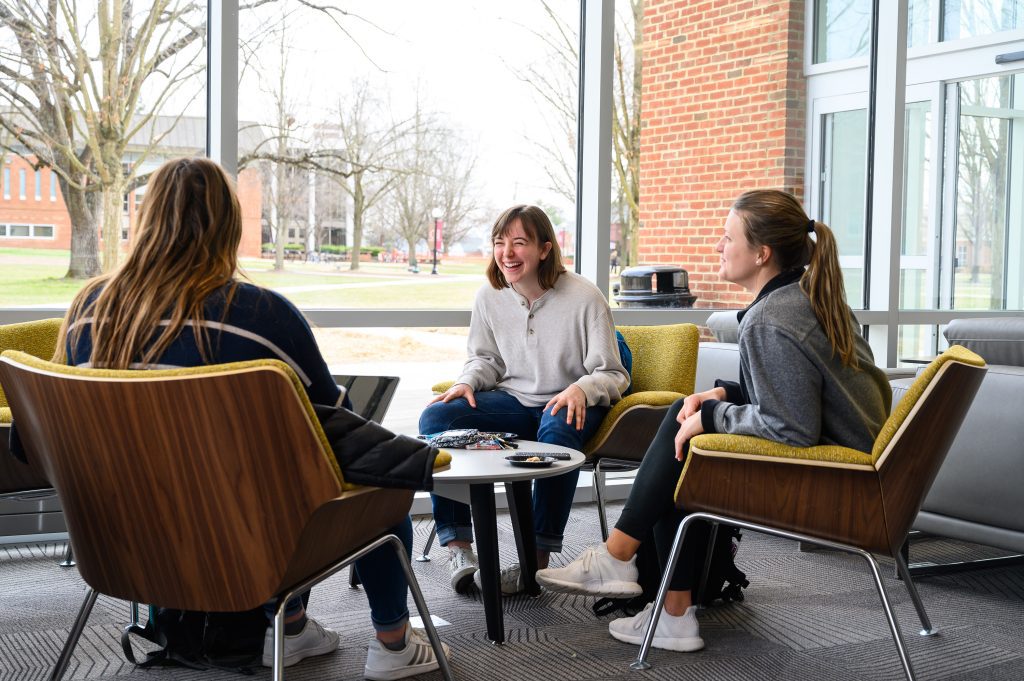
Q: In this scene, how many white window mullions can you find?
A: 3